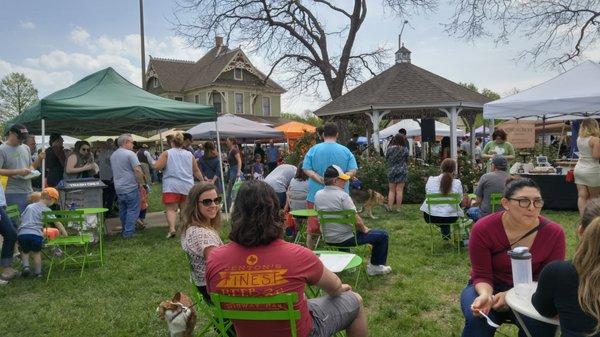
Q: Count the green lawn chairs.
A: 7